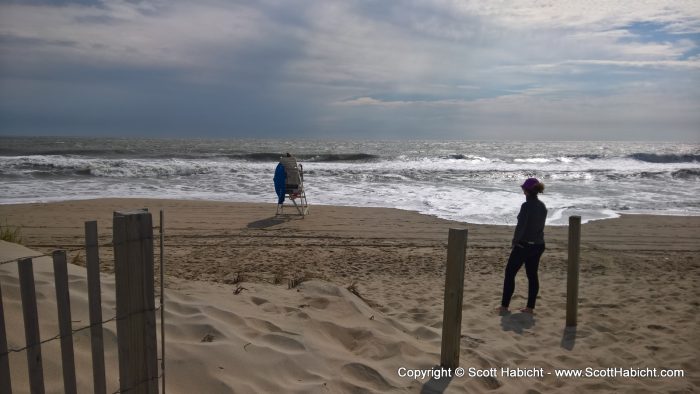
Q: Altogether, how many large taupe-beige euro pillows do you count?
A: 0